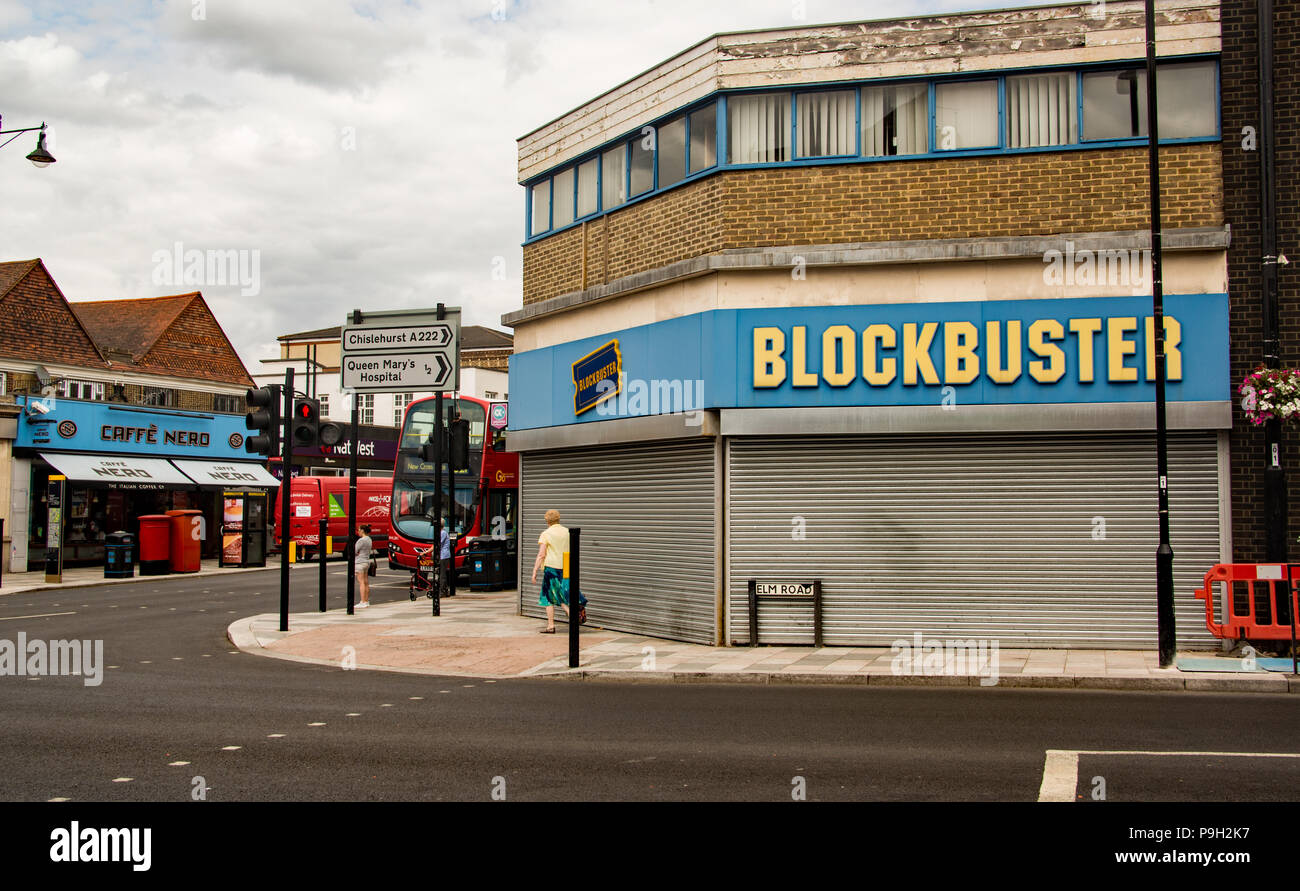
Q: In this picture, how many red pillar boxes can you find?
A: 2